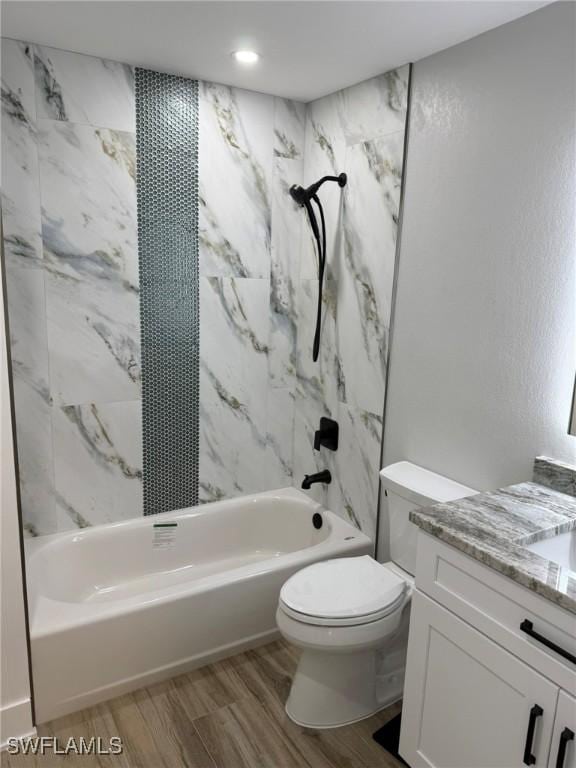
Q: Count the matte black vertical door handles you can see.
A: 2